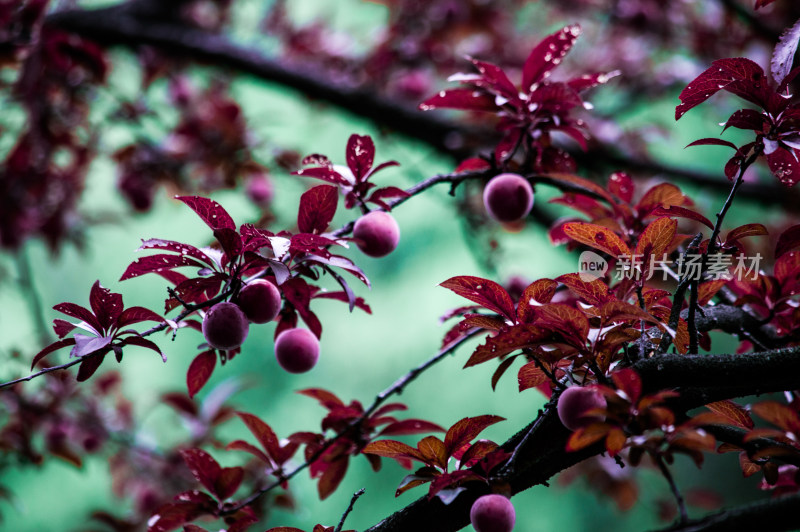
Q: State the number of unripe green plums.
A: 0